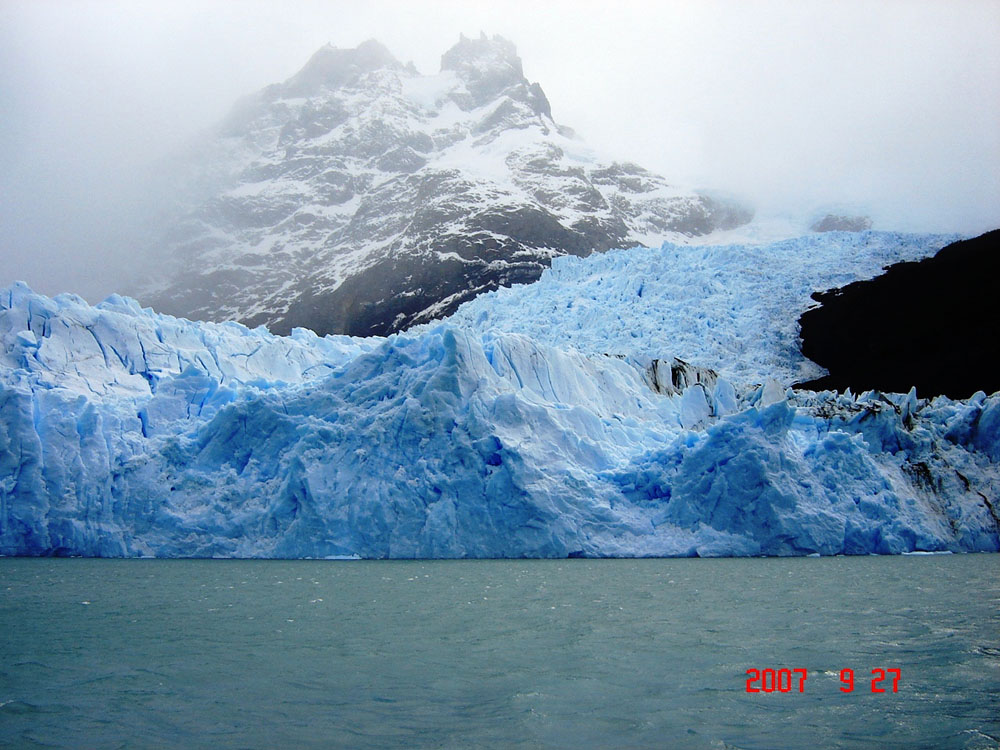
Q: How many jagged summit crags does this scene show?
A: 2